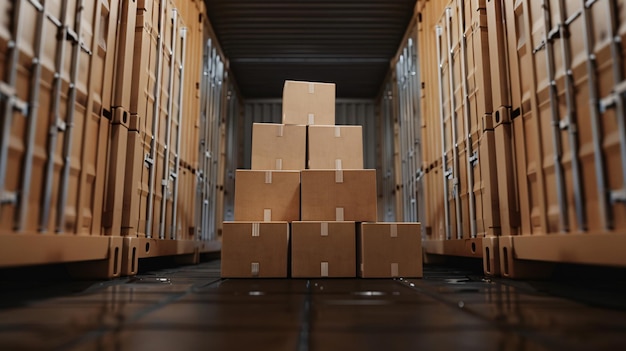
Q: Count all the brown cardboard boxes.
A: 8